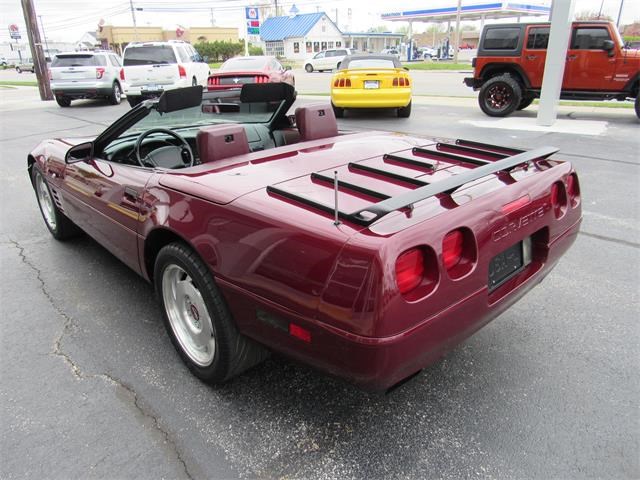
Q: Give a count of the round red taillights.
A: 4